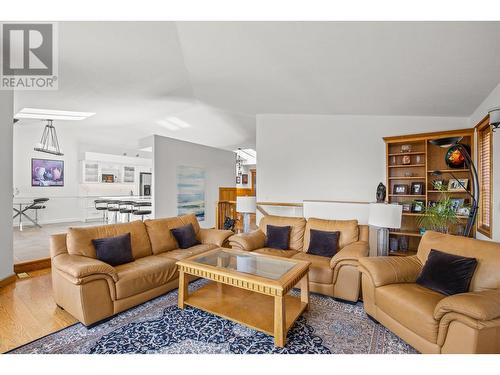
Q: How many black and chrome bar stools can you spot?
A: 4